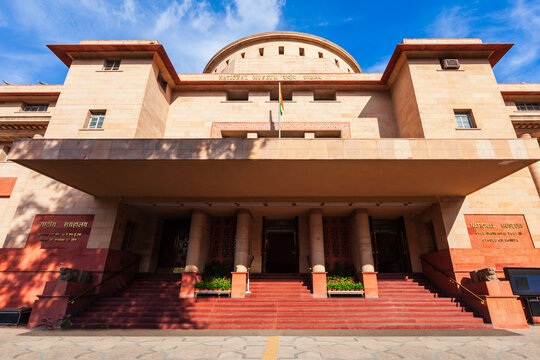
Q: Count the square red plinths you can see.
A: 4